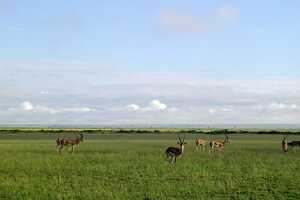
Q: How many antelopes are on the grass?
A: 5